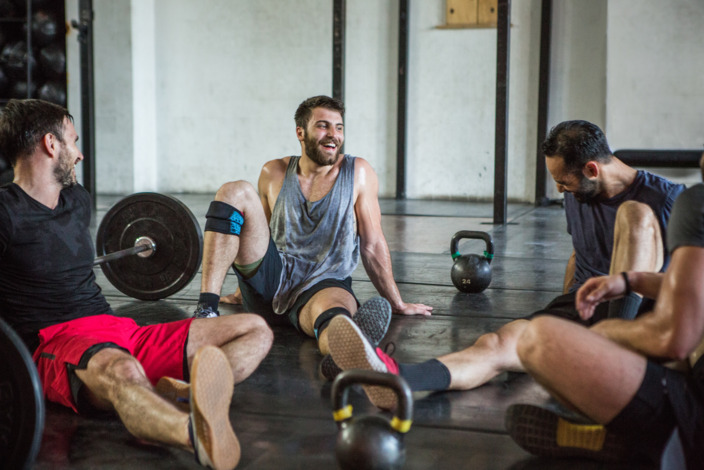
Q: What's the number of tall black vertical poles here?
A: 5